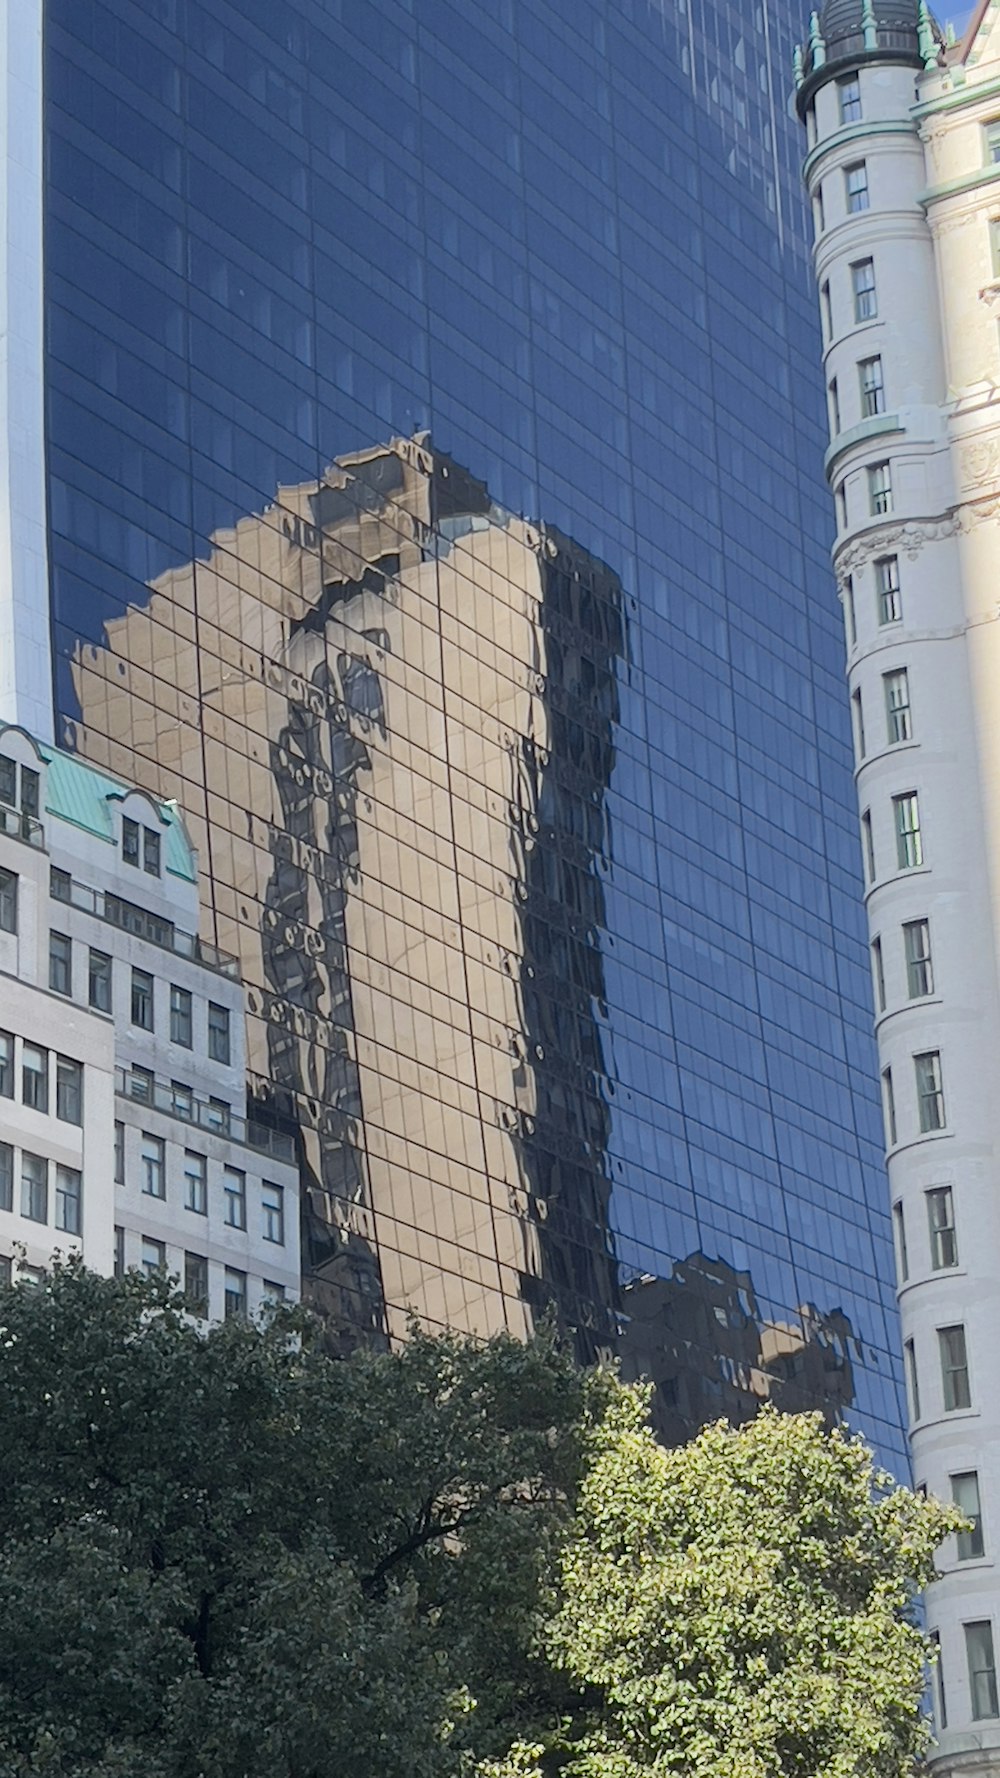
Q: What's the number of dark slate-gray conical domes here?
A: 1